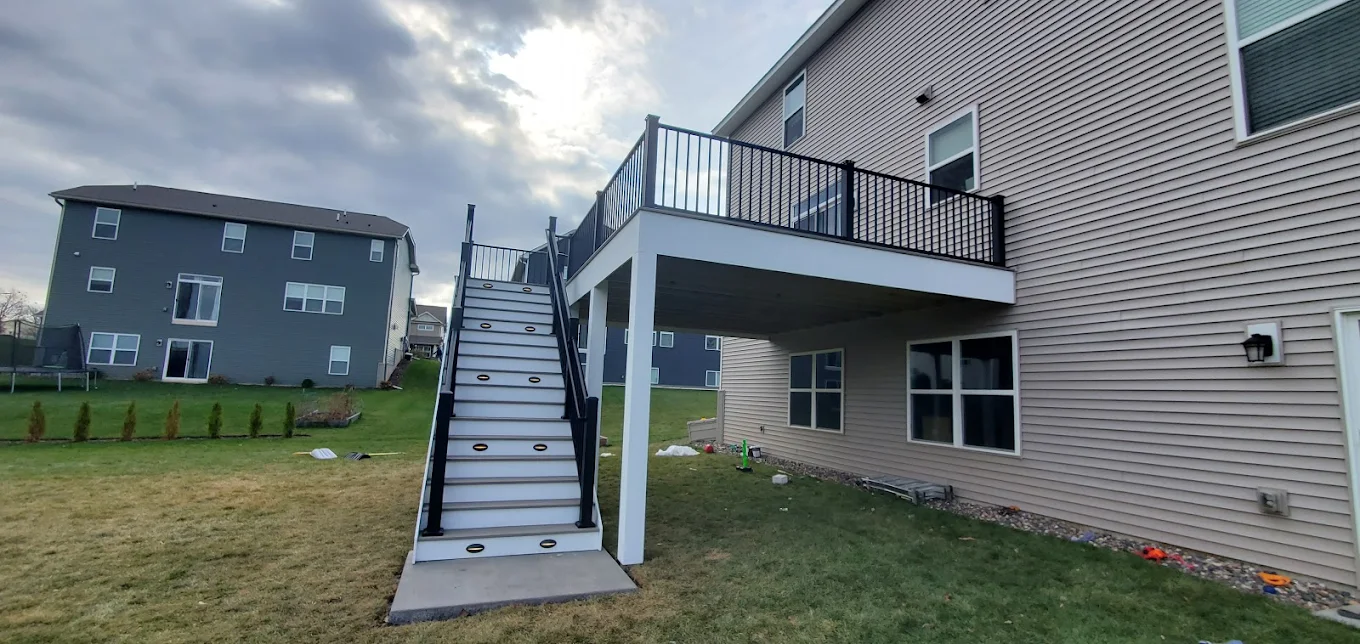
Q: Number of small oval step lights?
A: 10